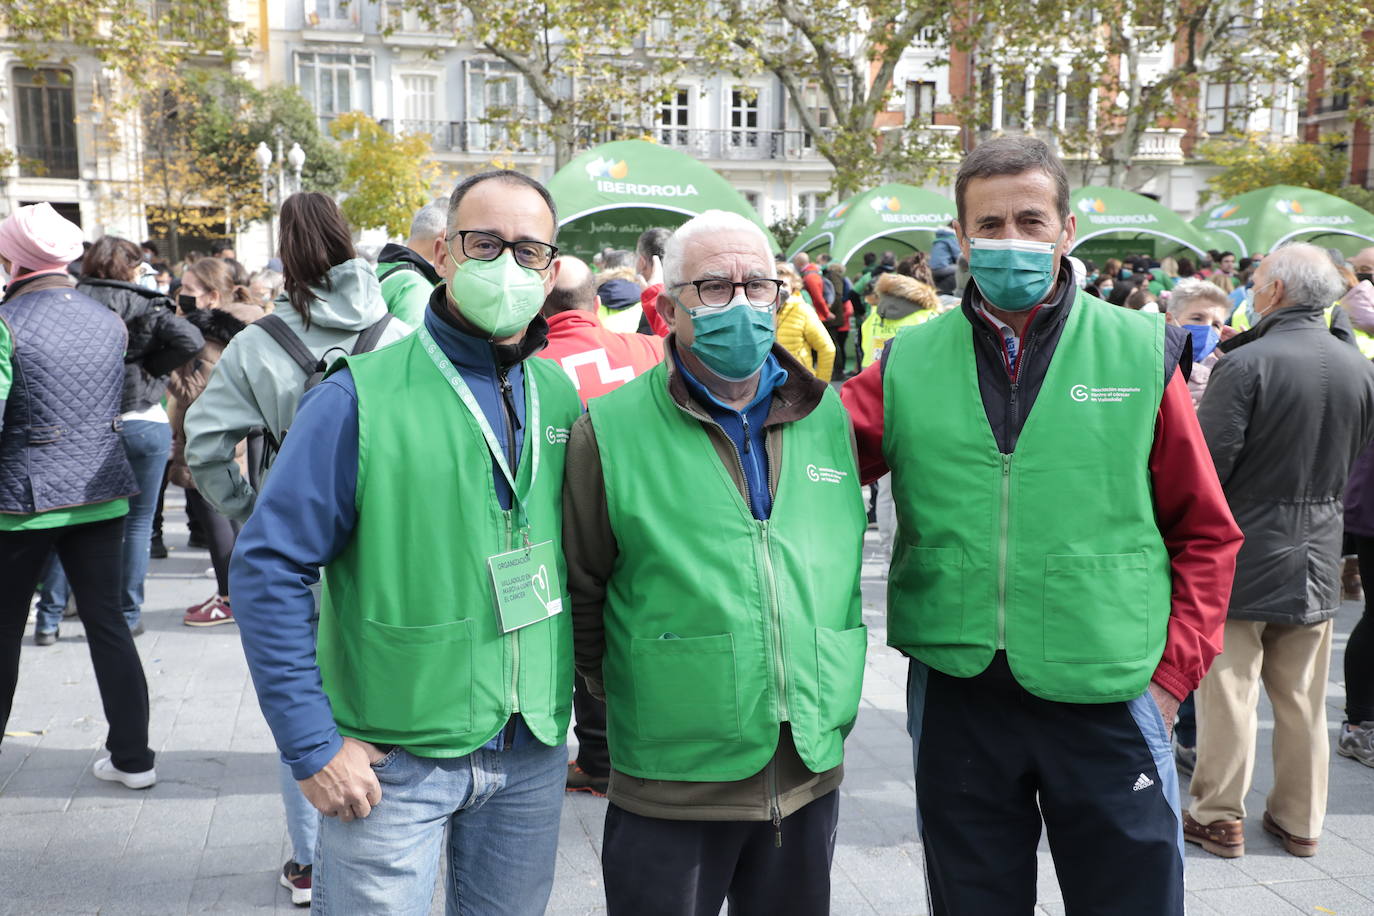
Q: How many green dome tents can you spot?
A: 4